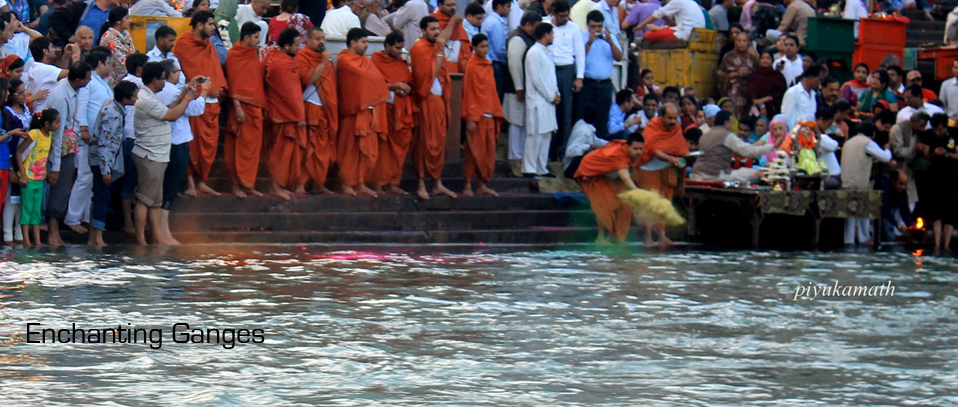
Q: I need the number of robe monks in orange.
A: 11